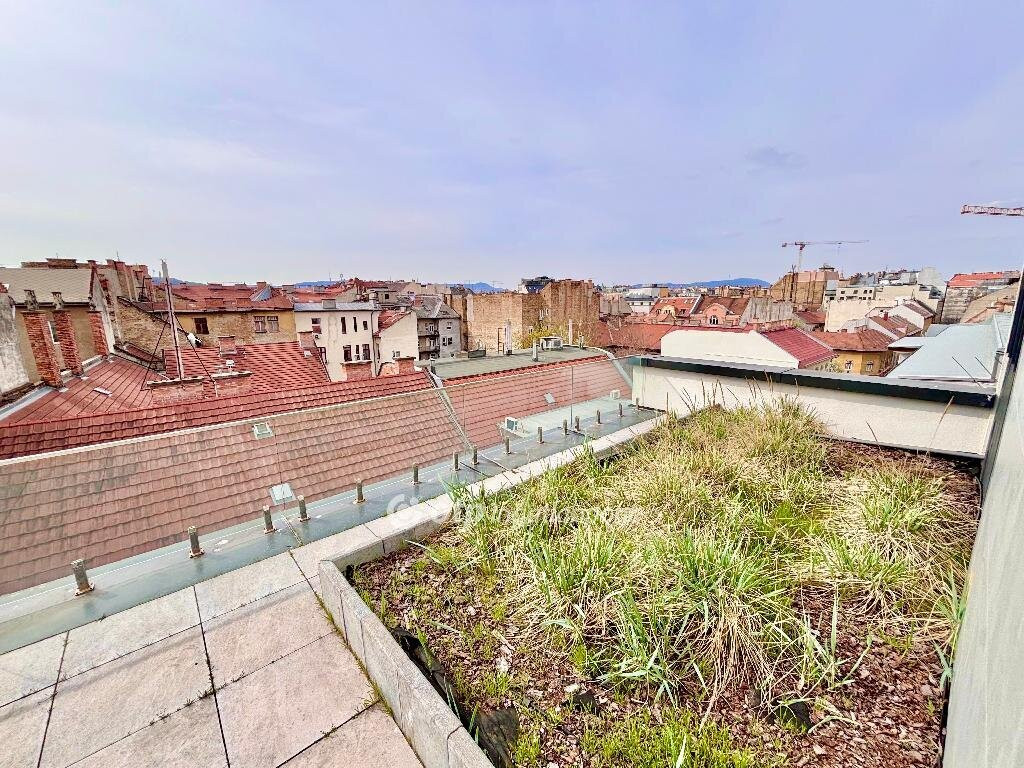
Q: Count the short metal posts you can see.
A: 15